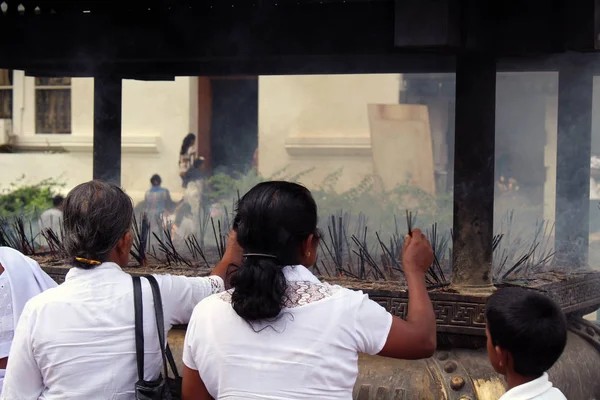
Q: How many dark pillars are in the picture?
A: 3